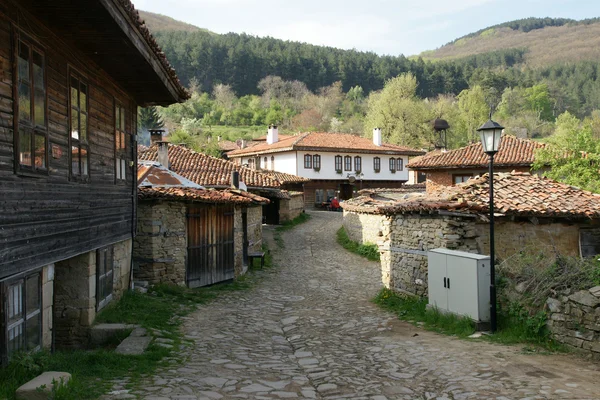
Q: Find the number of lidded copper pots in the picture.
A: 0